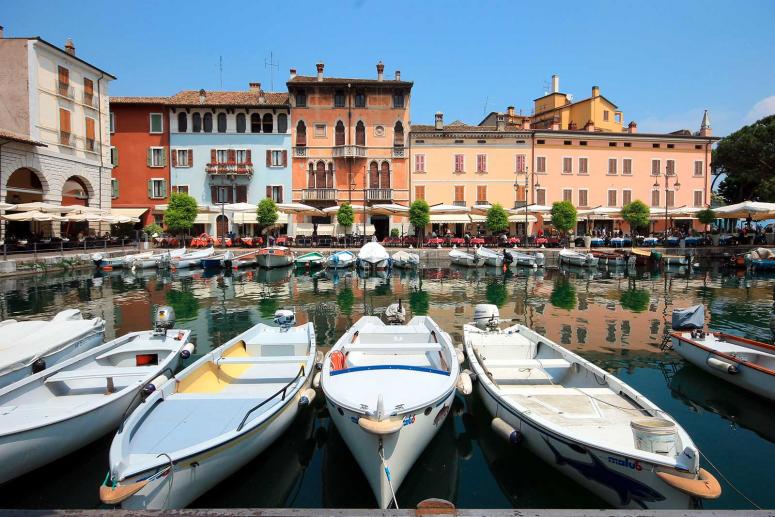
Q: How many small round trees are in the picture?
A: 8